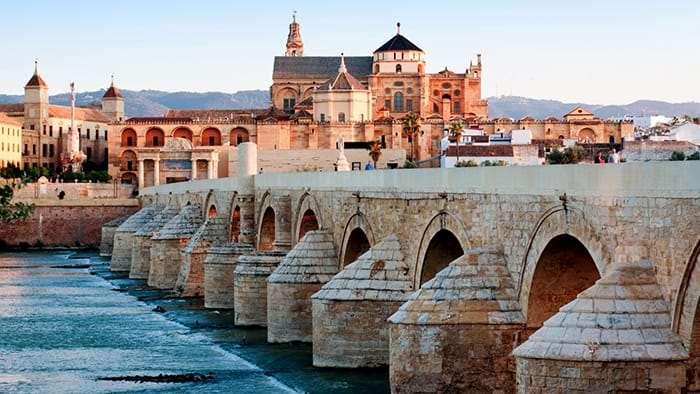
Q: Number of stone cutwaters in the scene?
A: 11